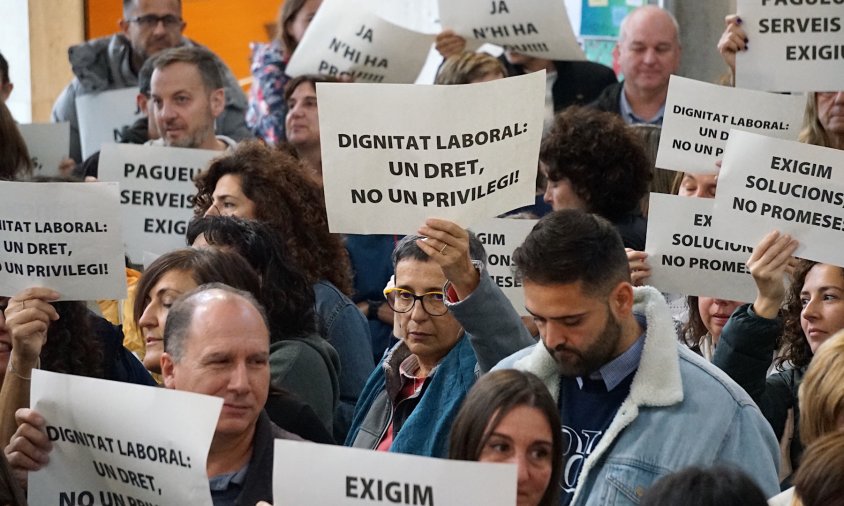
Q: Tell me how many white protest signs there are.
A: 14